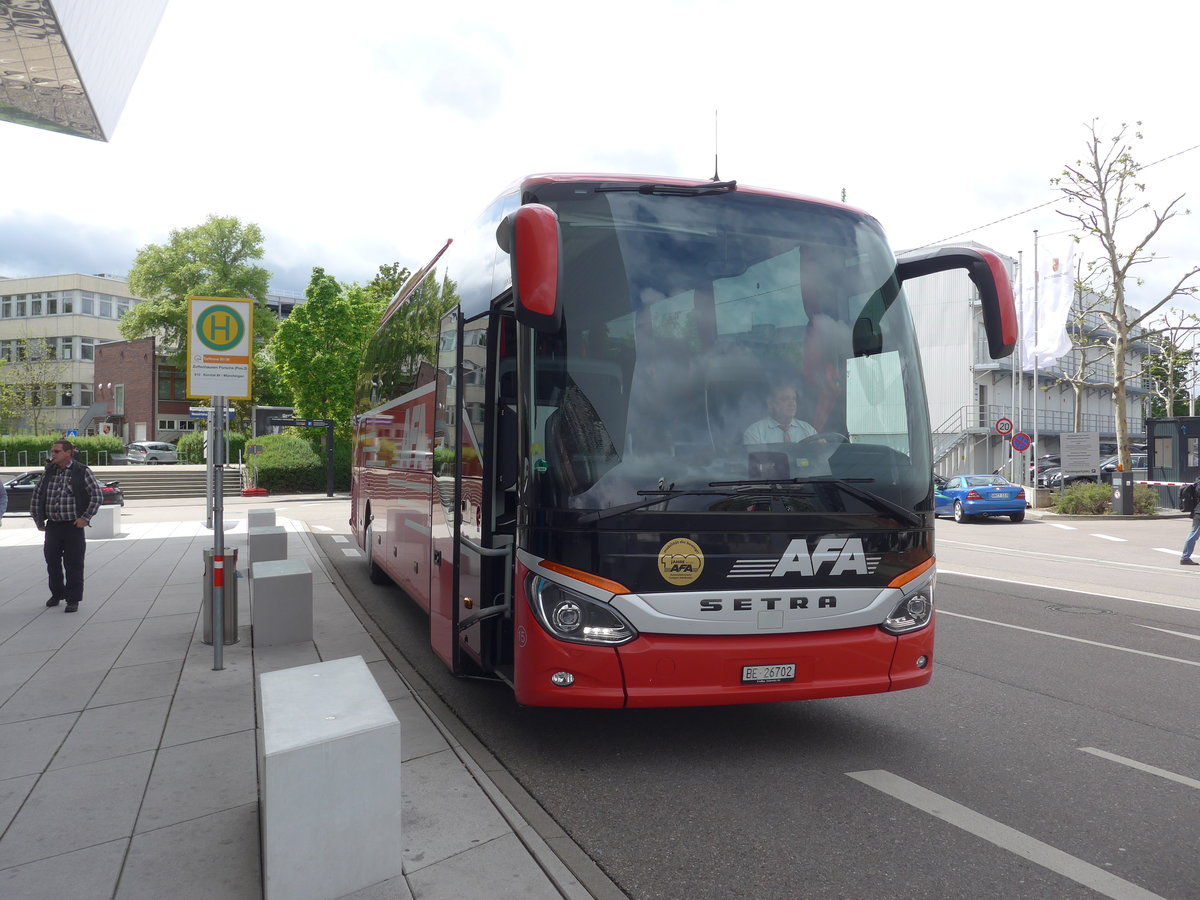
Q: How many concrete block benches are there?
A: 5